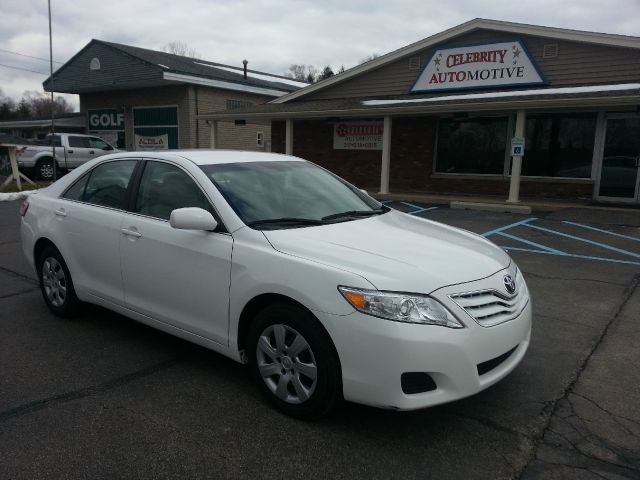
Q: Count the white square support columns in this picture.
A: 4